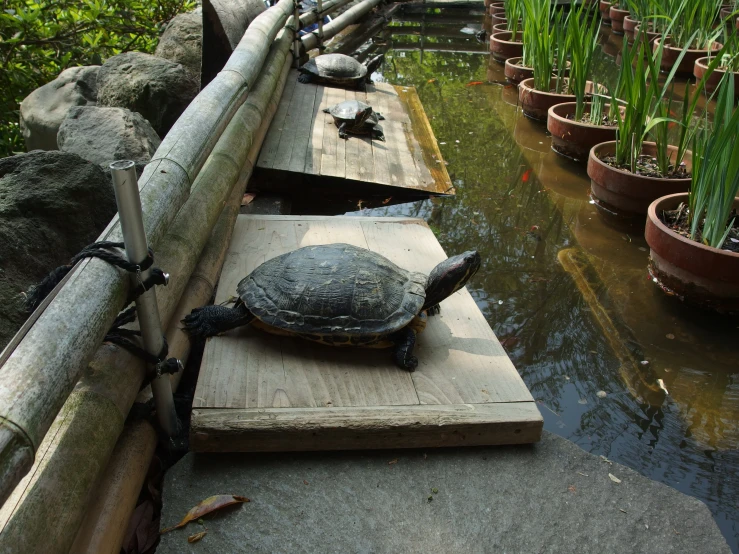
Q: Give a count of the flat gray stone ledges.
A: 1